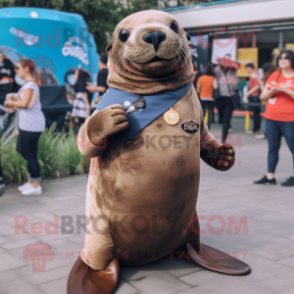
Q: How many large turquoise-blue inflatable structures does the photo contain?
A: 1